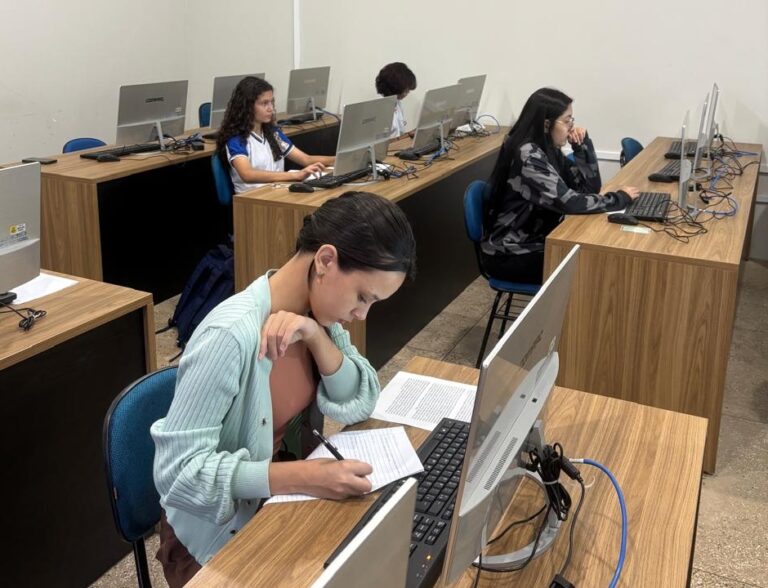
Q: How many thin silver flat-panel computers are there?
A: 12